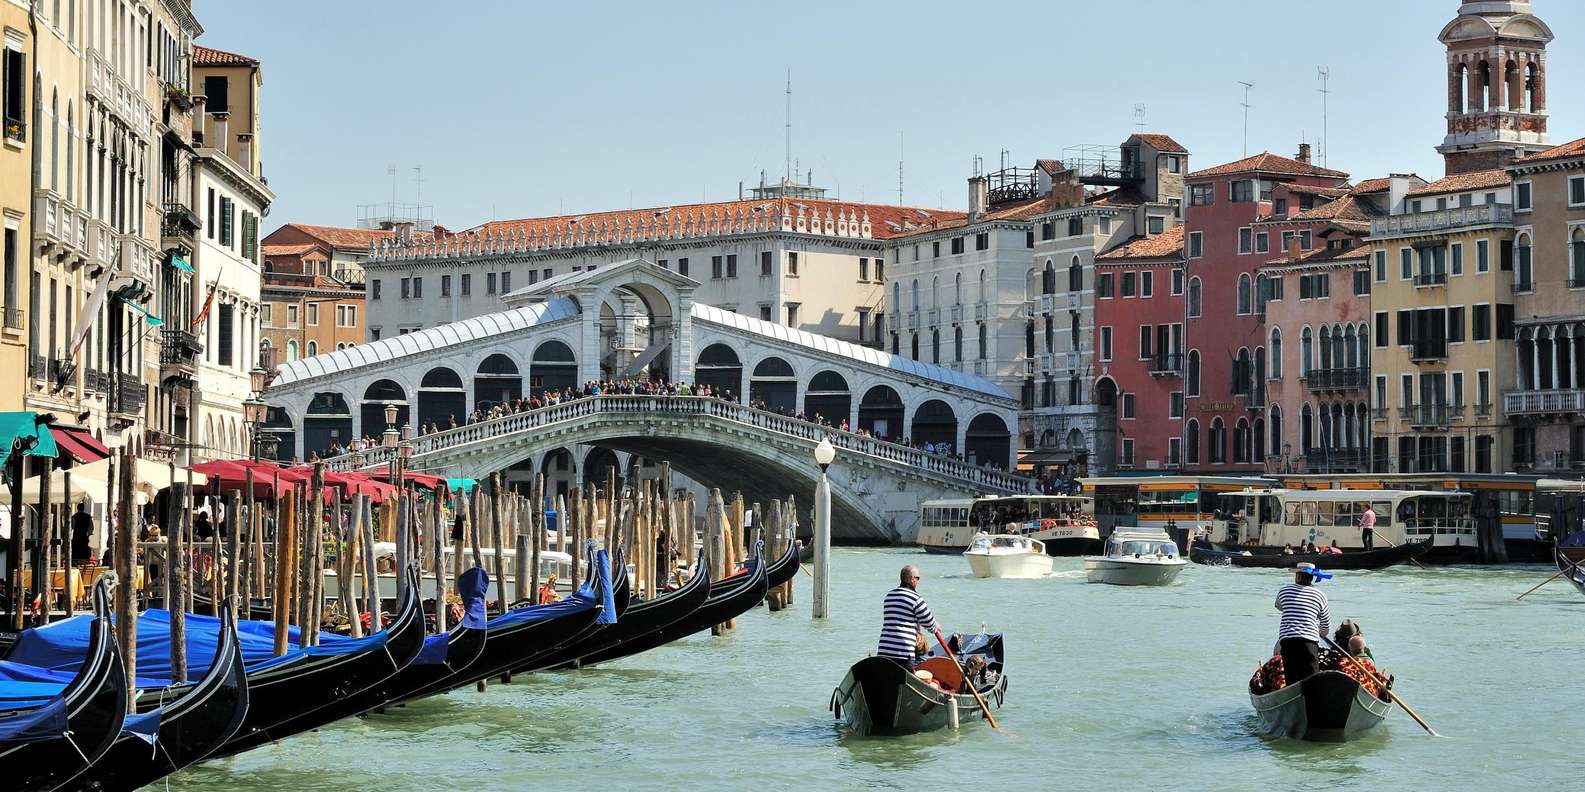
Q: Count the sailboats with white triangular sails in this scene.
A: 0